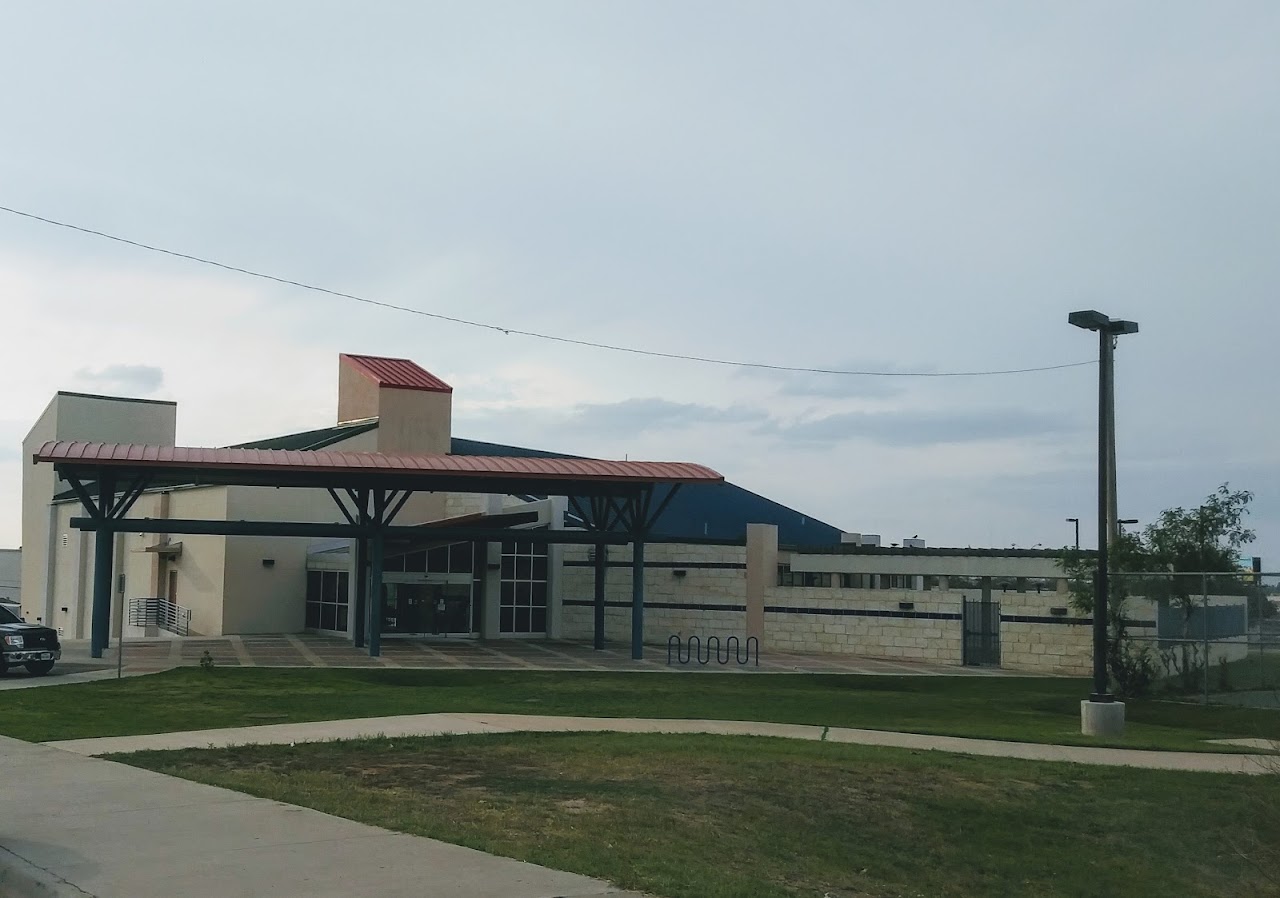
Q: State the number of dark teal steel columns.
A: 6